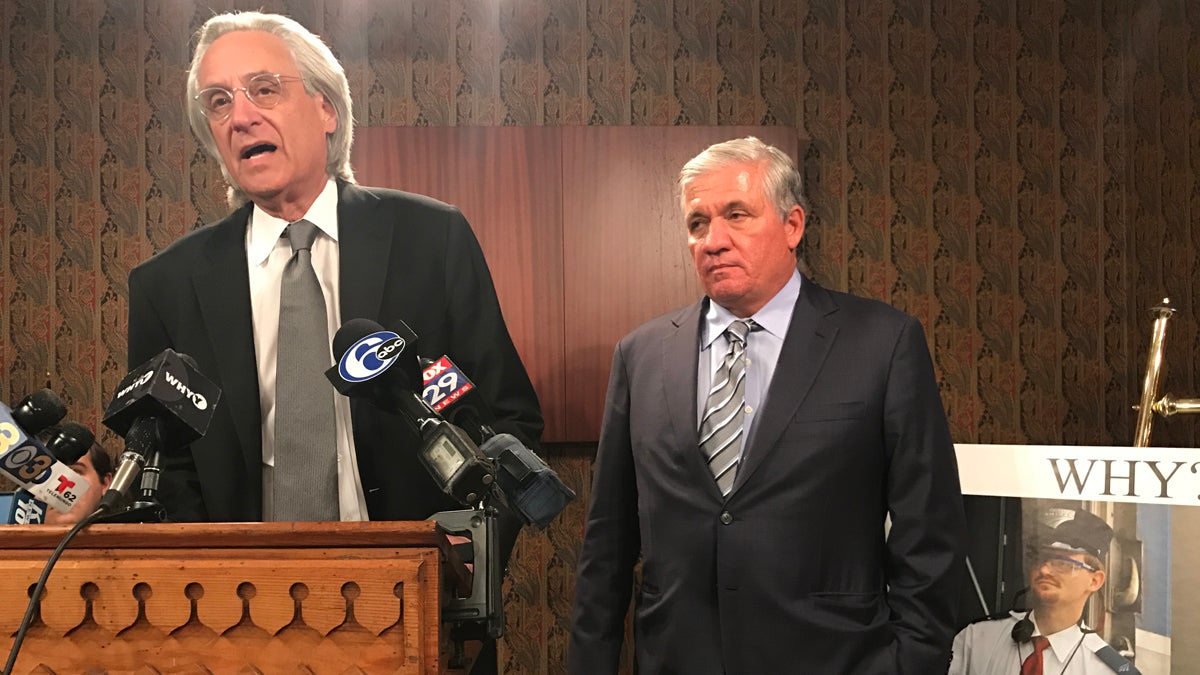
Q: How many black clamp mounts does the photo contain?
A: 1